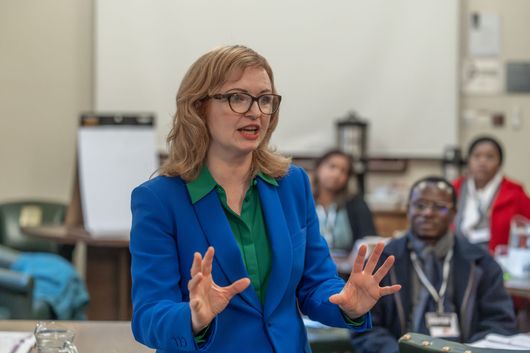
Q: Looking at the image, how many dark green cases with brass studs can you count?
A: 1